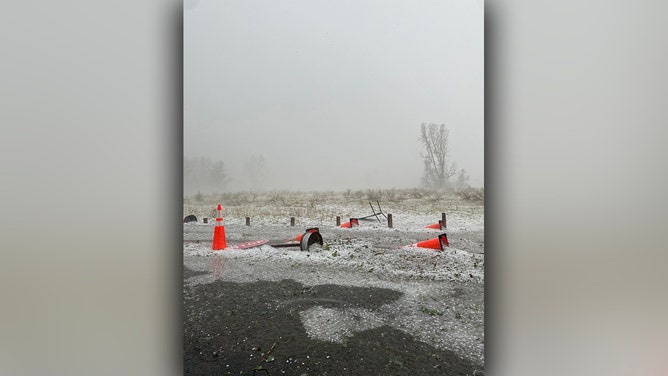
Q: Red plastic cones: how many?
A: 5